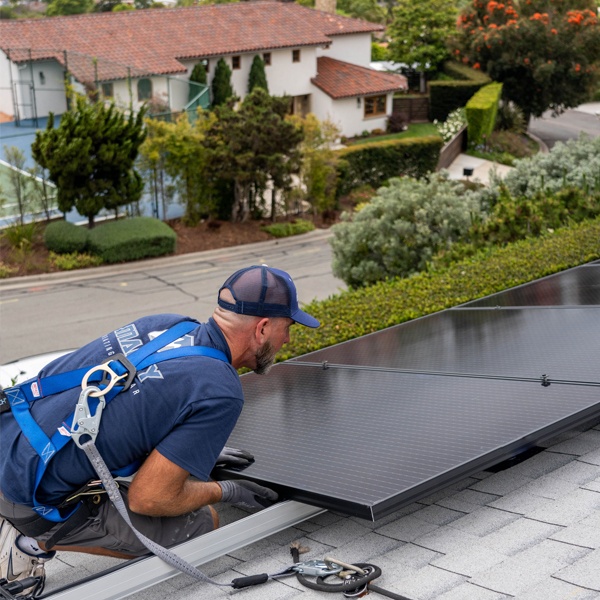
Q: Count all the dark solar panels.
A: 3